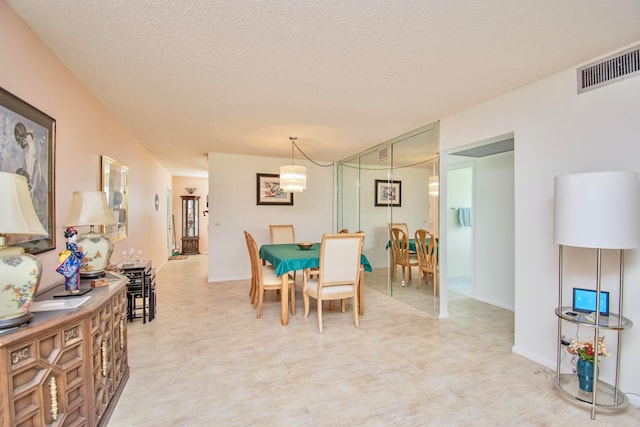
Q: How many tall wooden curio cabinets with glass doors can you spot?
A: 1